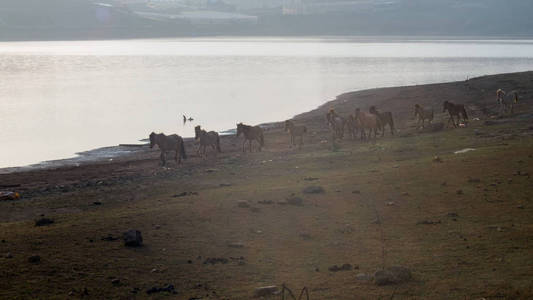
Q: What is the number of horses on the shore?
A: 11